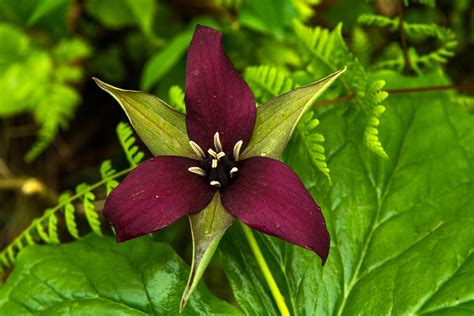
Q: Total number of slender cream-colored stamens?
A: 6